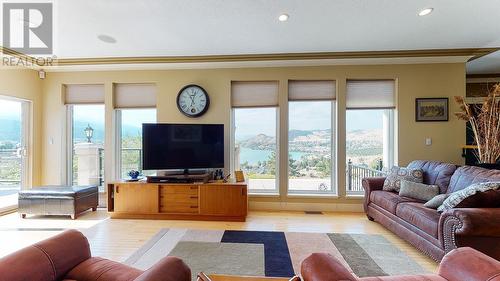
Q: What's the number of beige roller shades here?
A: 5